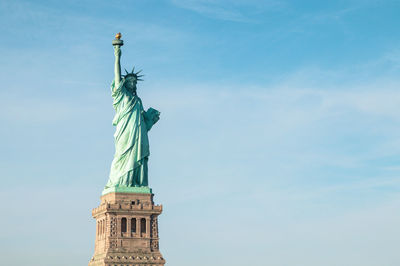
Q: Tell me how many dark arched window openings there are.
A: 3